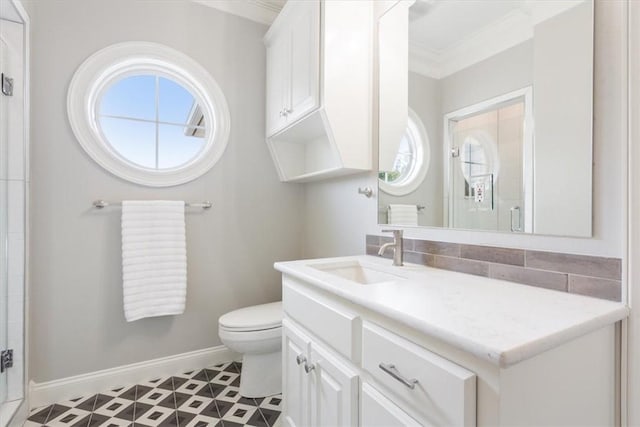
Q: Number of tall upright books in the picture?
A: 0